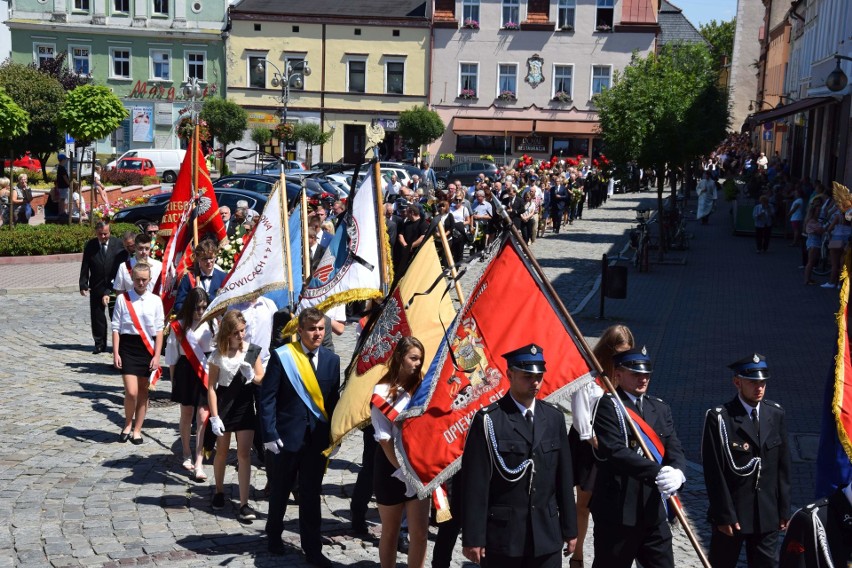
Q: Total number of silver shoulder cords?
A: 4